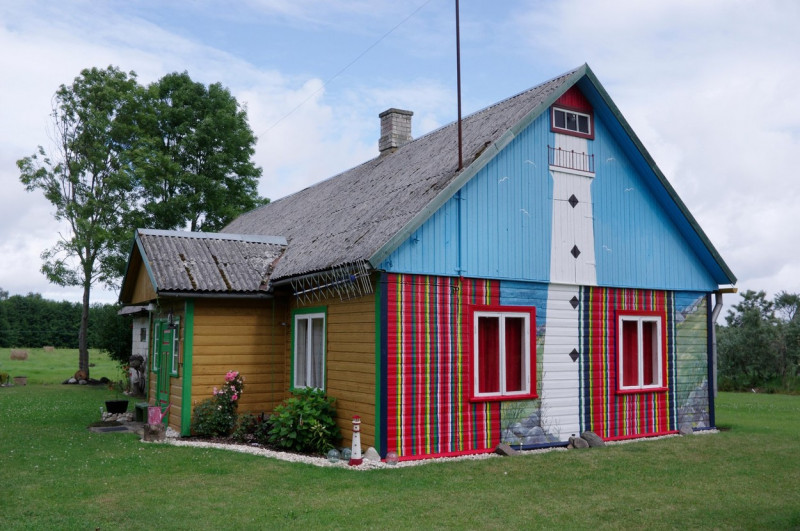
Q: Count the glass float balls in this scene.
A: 3